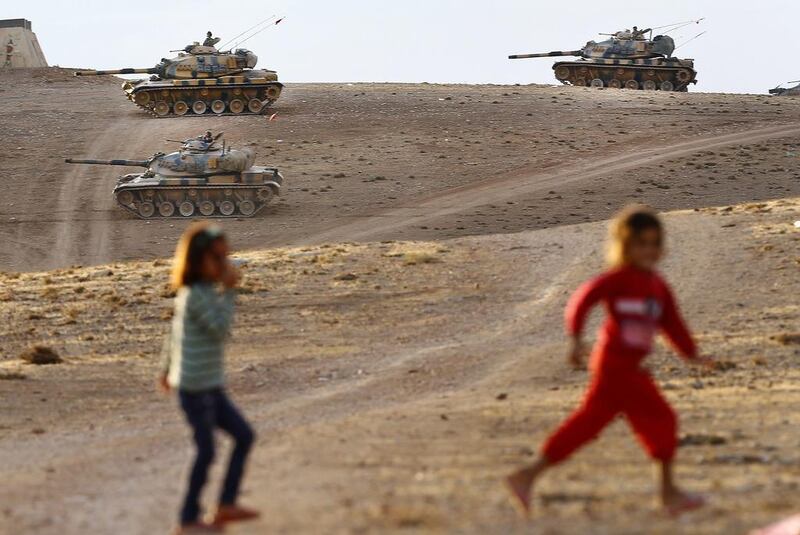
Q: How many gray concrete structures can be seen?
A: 1